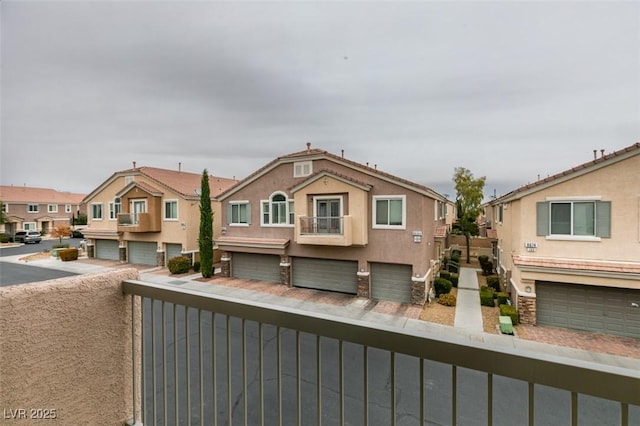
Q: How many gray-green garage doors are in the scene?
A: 7